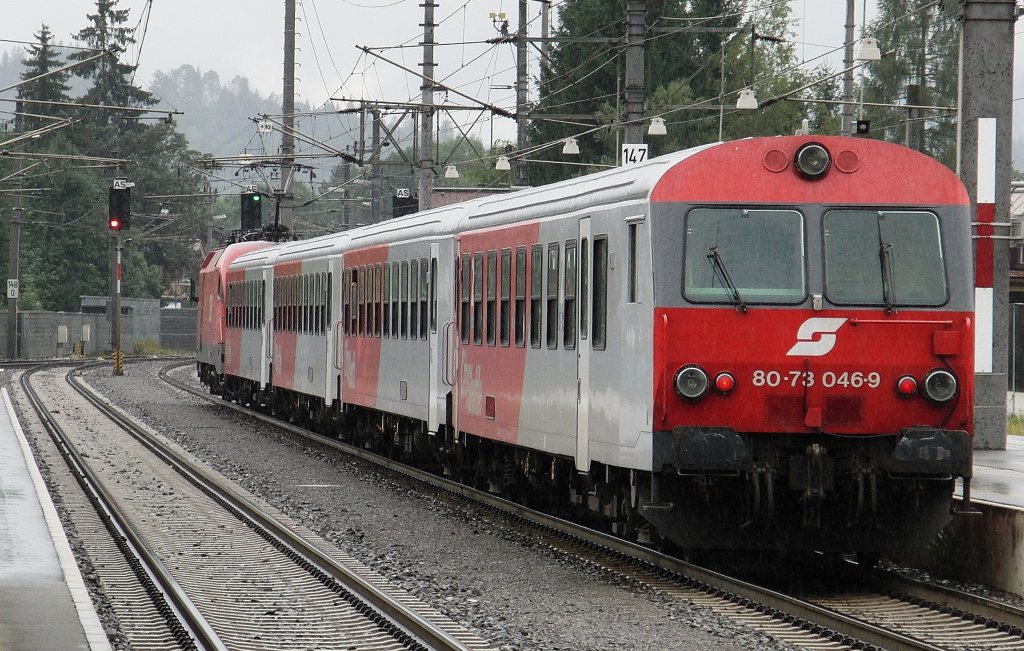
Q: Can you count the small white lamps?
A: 6